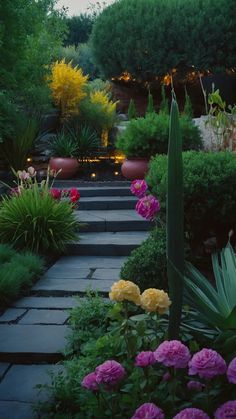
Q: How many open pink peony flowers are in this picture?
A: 11